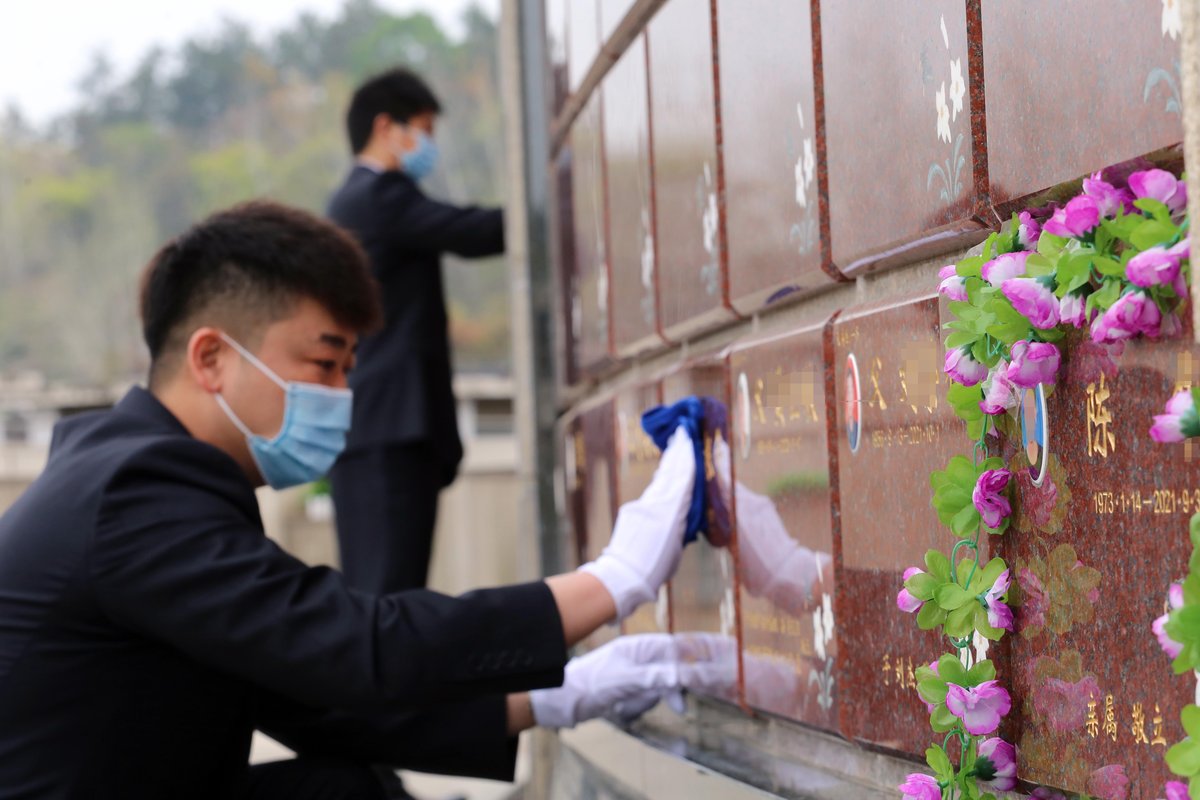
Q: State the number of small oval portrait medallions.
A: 3